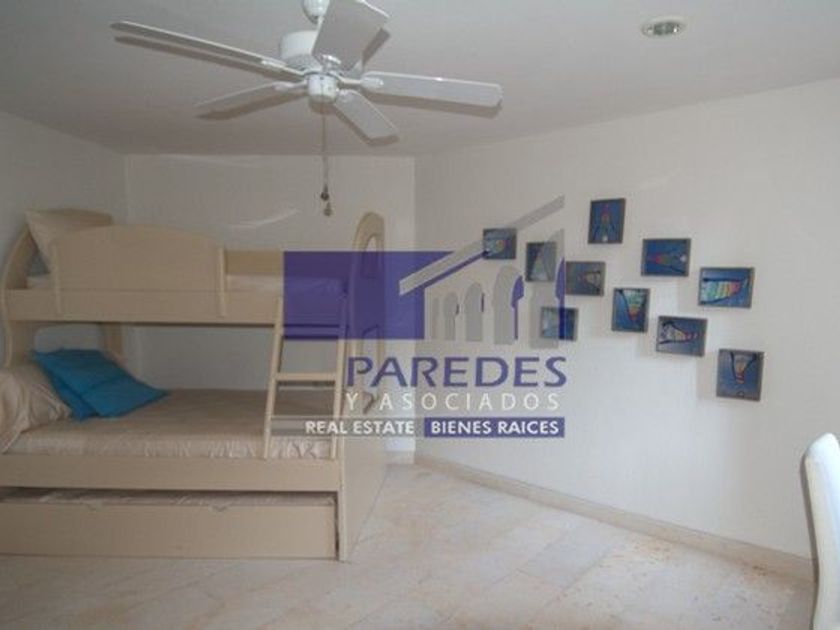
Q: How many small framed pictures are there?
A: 10